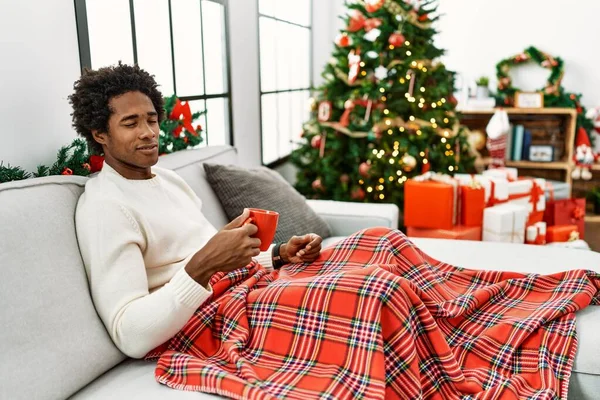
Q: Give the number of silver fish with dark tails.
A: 0